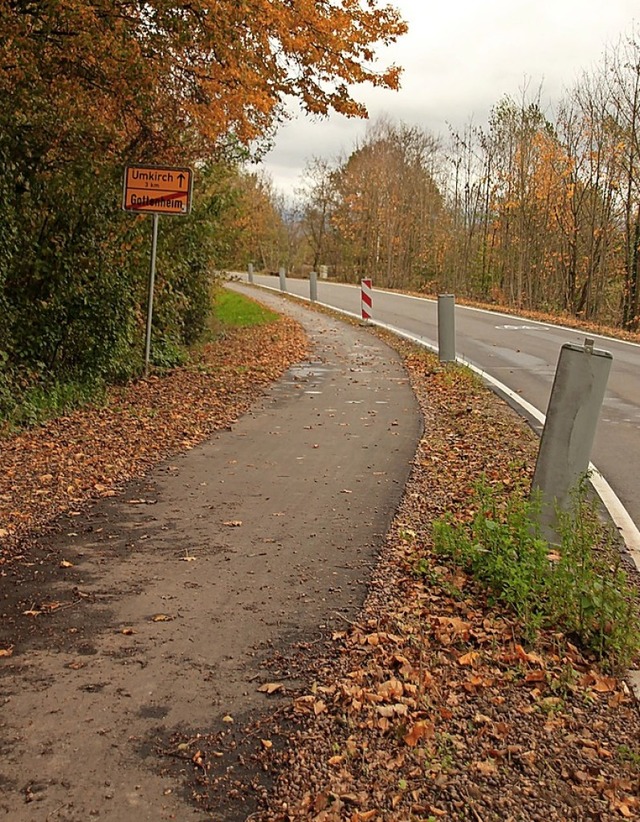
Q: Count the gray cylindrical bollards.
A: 5